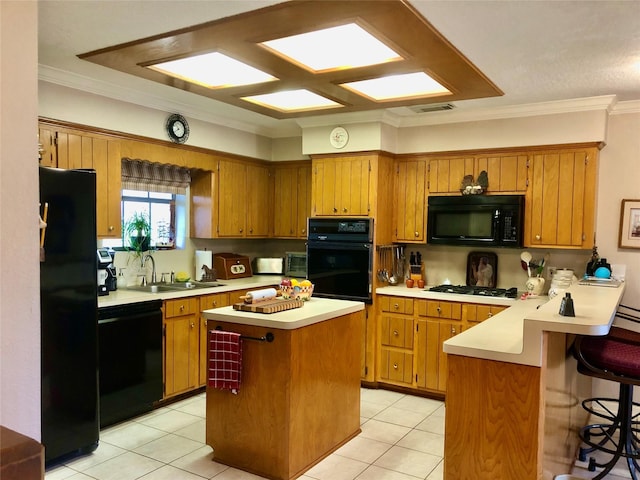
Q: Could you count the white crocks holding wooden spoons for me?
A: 1